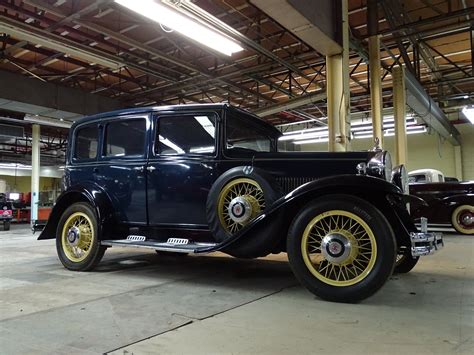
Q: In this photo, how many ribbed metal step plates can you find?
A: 2